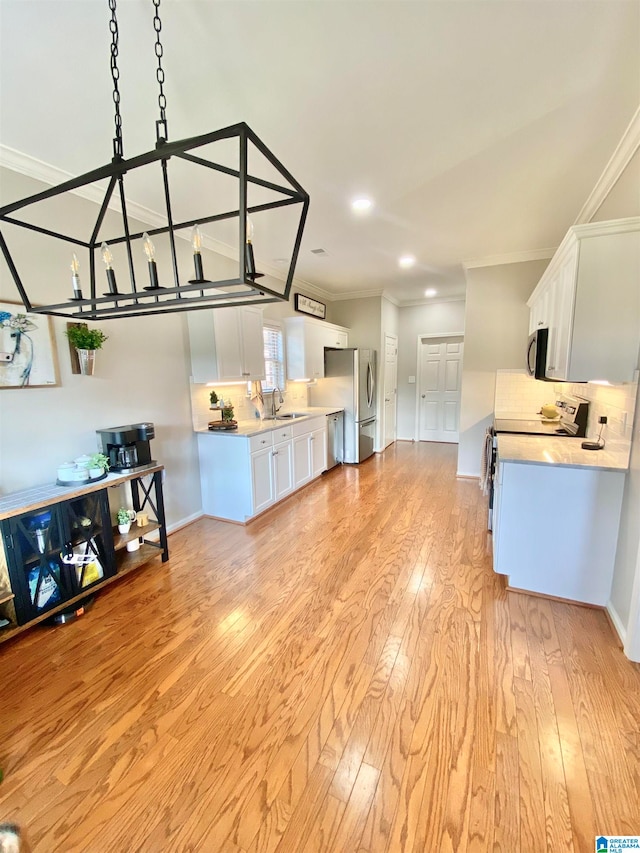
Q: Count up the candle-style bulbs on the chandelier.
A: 5